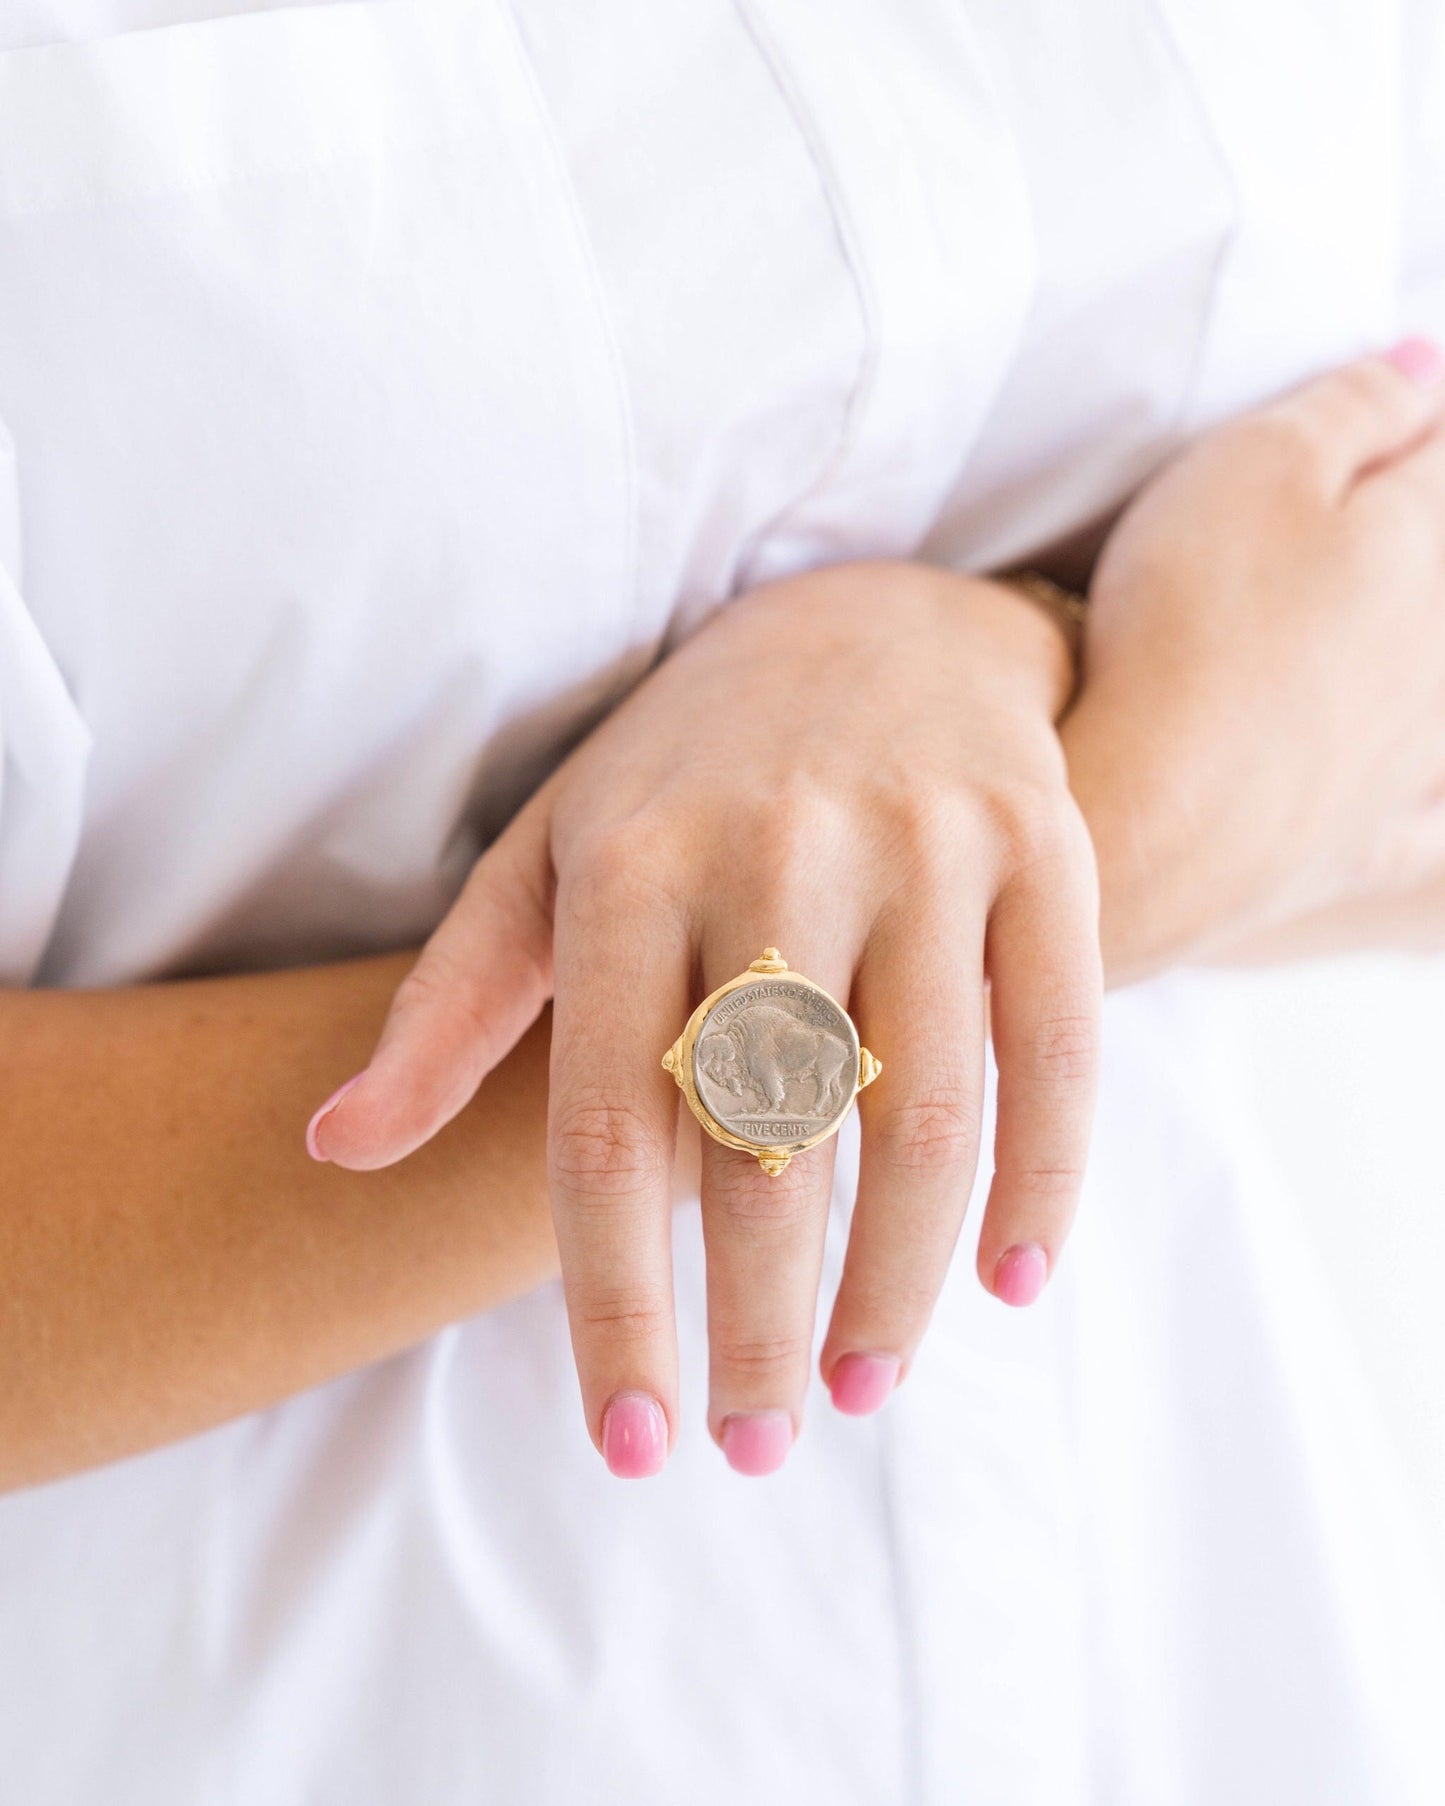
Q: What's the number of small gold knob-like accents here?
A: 4